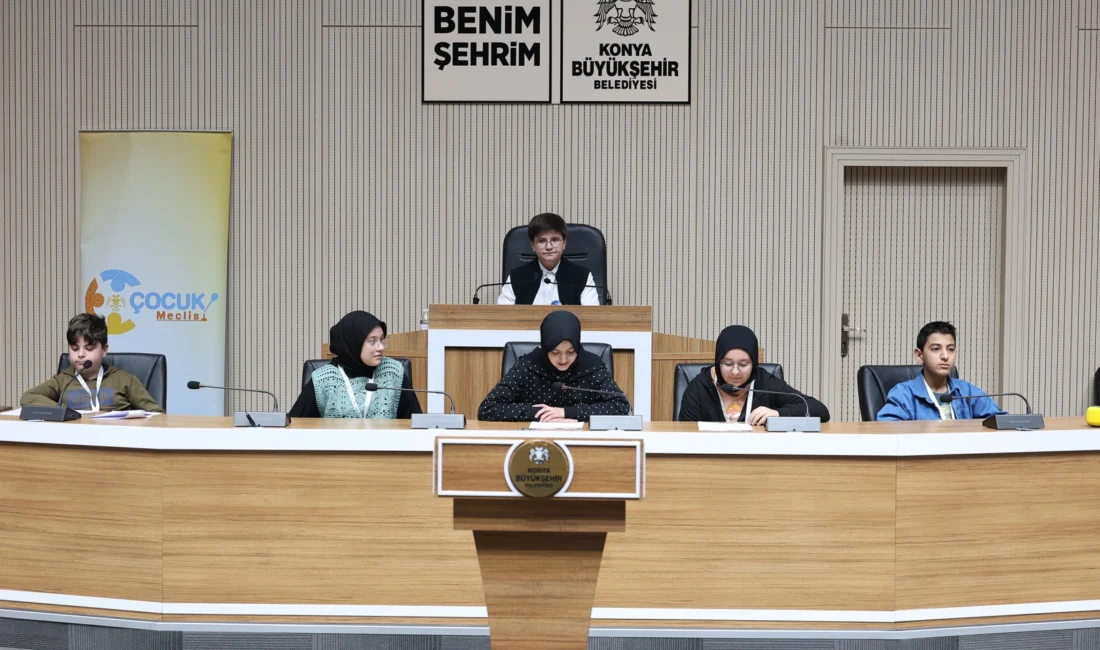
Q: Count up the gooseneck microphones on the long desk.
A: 6